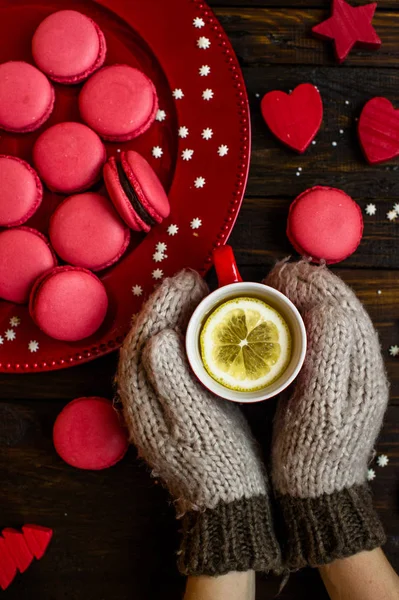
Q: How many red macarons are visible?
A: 11